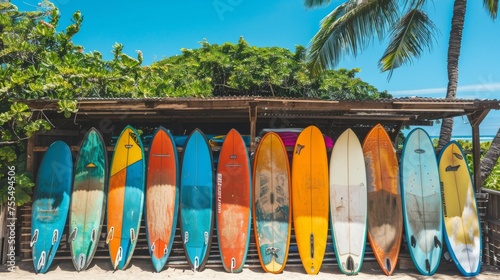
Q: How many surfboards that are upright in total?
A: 12